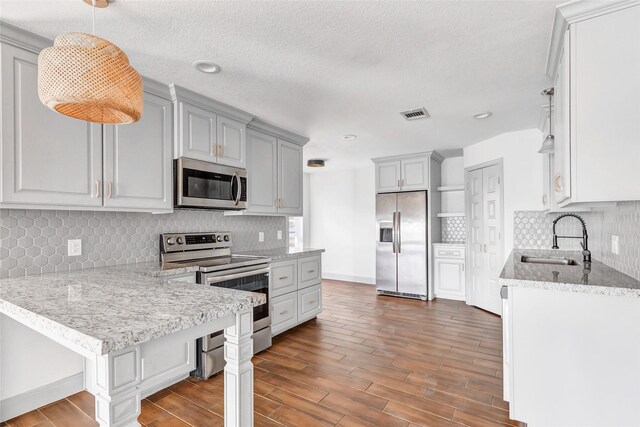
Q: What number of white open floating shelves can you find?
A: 2